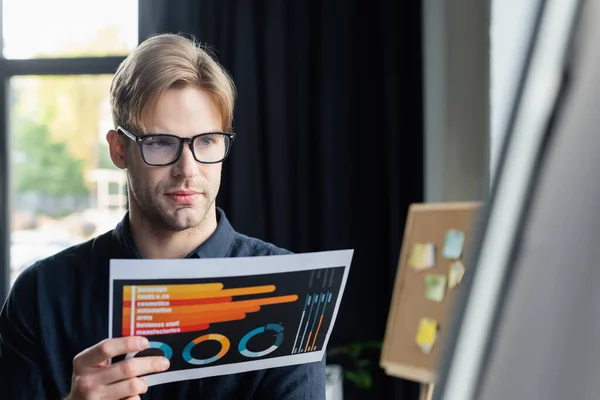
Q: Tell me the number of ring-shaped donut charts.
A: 3